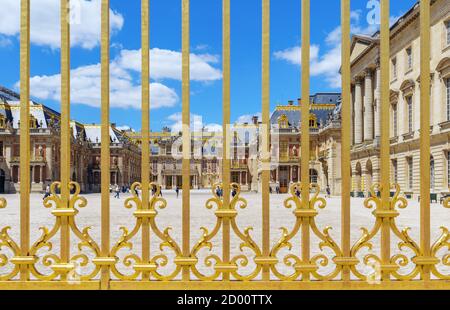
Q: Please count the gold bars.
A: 11